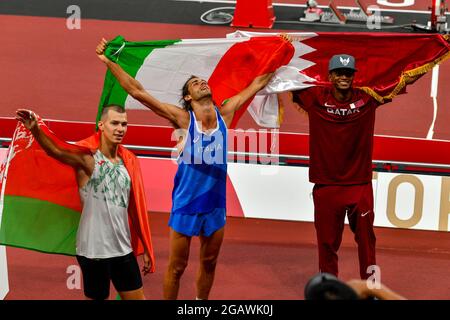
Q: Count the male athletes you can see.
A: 3